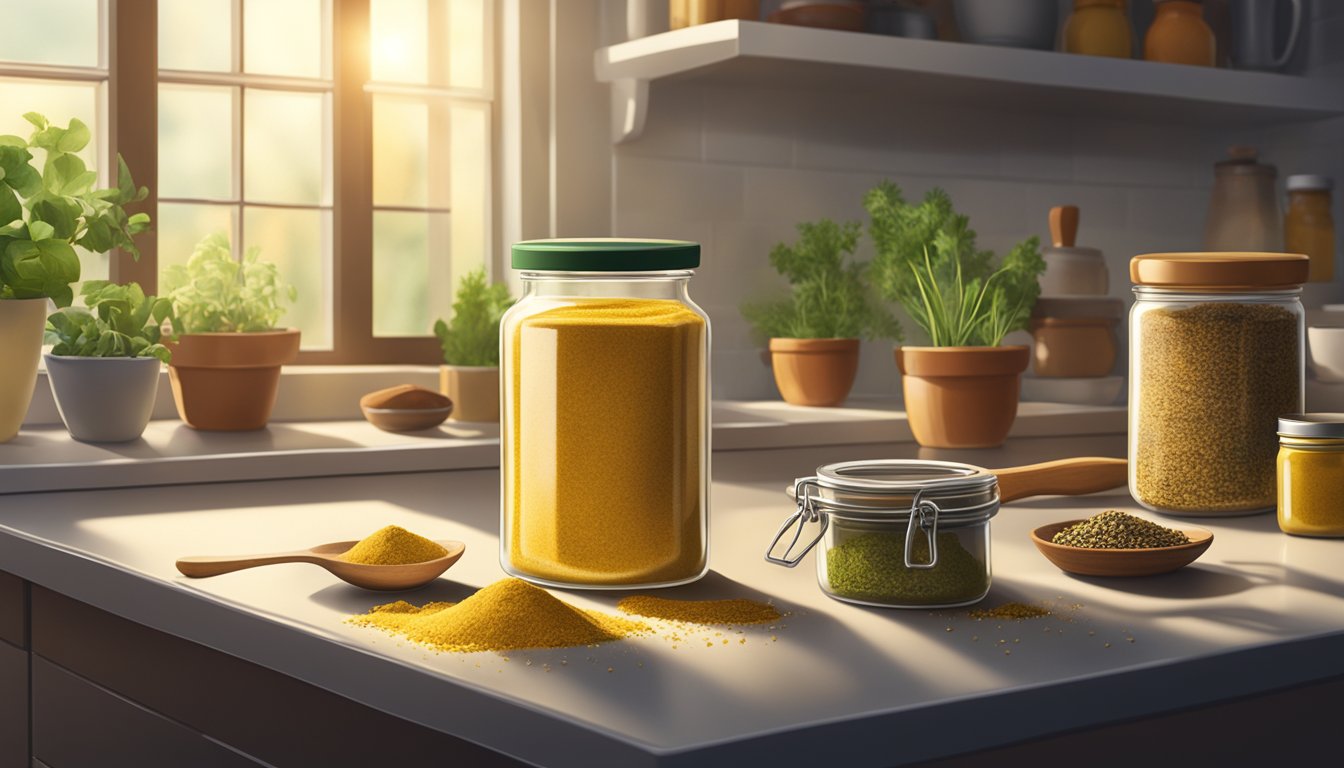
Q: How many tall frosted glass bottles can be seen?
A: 0